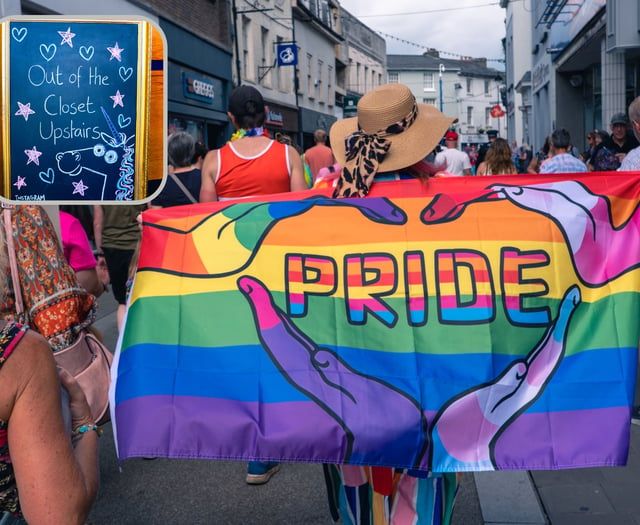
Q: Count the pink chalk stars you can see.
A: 7